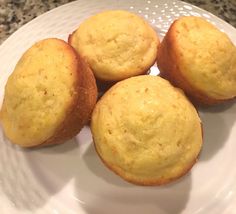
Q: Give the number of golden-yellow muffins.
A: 4